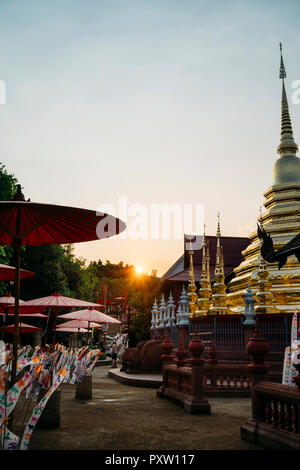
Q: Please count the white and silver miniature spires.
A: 5